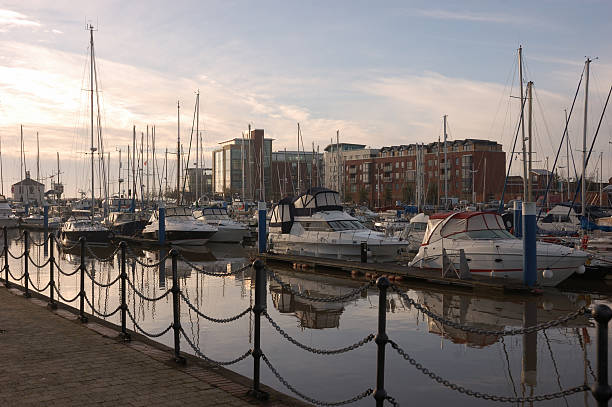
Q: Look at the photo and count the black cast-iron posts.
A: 9